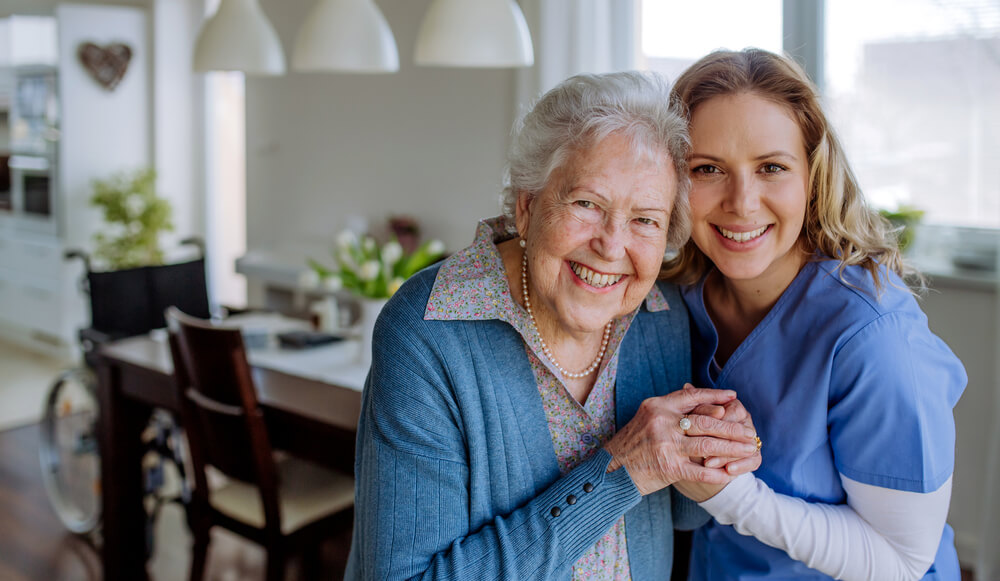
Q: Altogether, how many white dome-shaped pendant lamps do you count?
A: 3